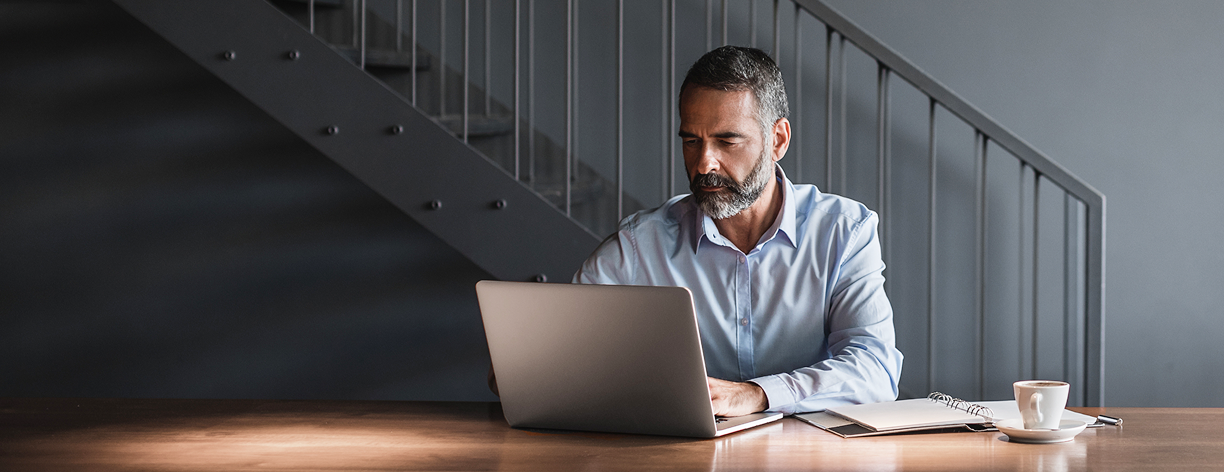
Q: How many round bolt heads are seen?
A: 7